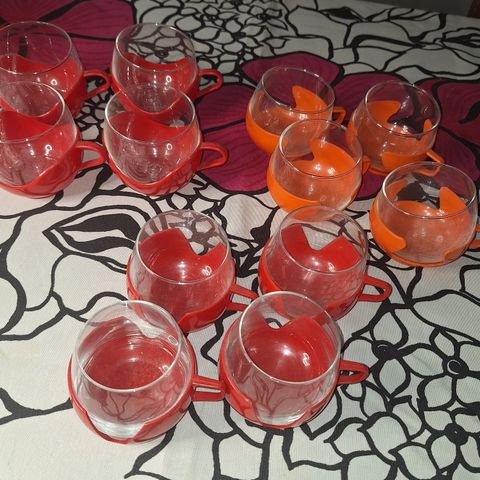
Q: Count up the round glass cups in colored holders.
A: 12